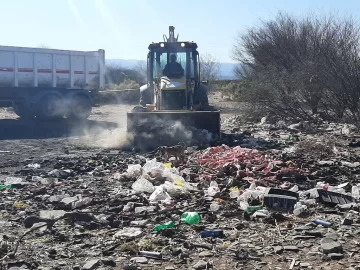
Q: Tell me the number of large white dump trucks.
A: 1